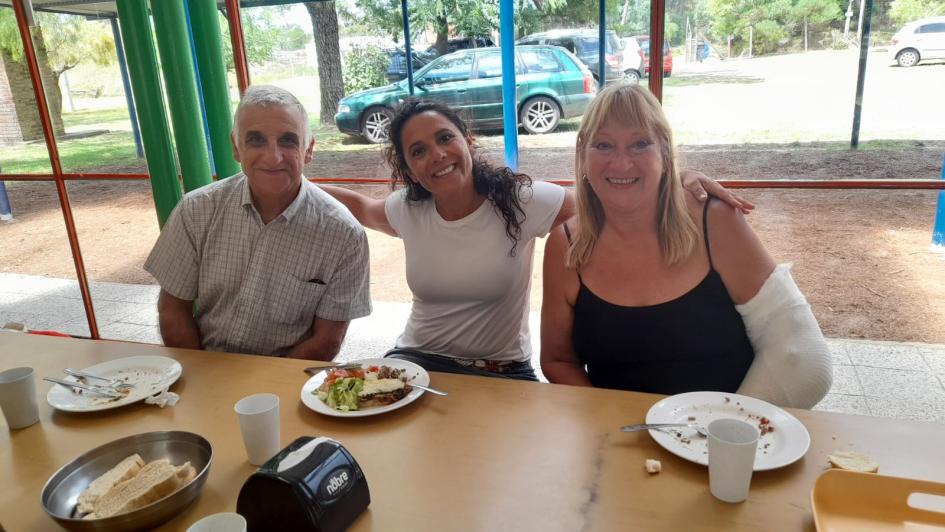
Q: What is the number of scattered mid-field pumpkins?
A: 0